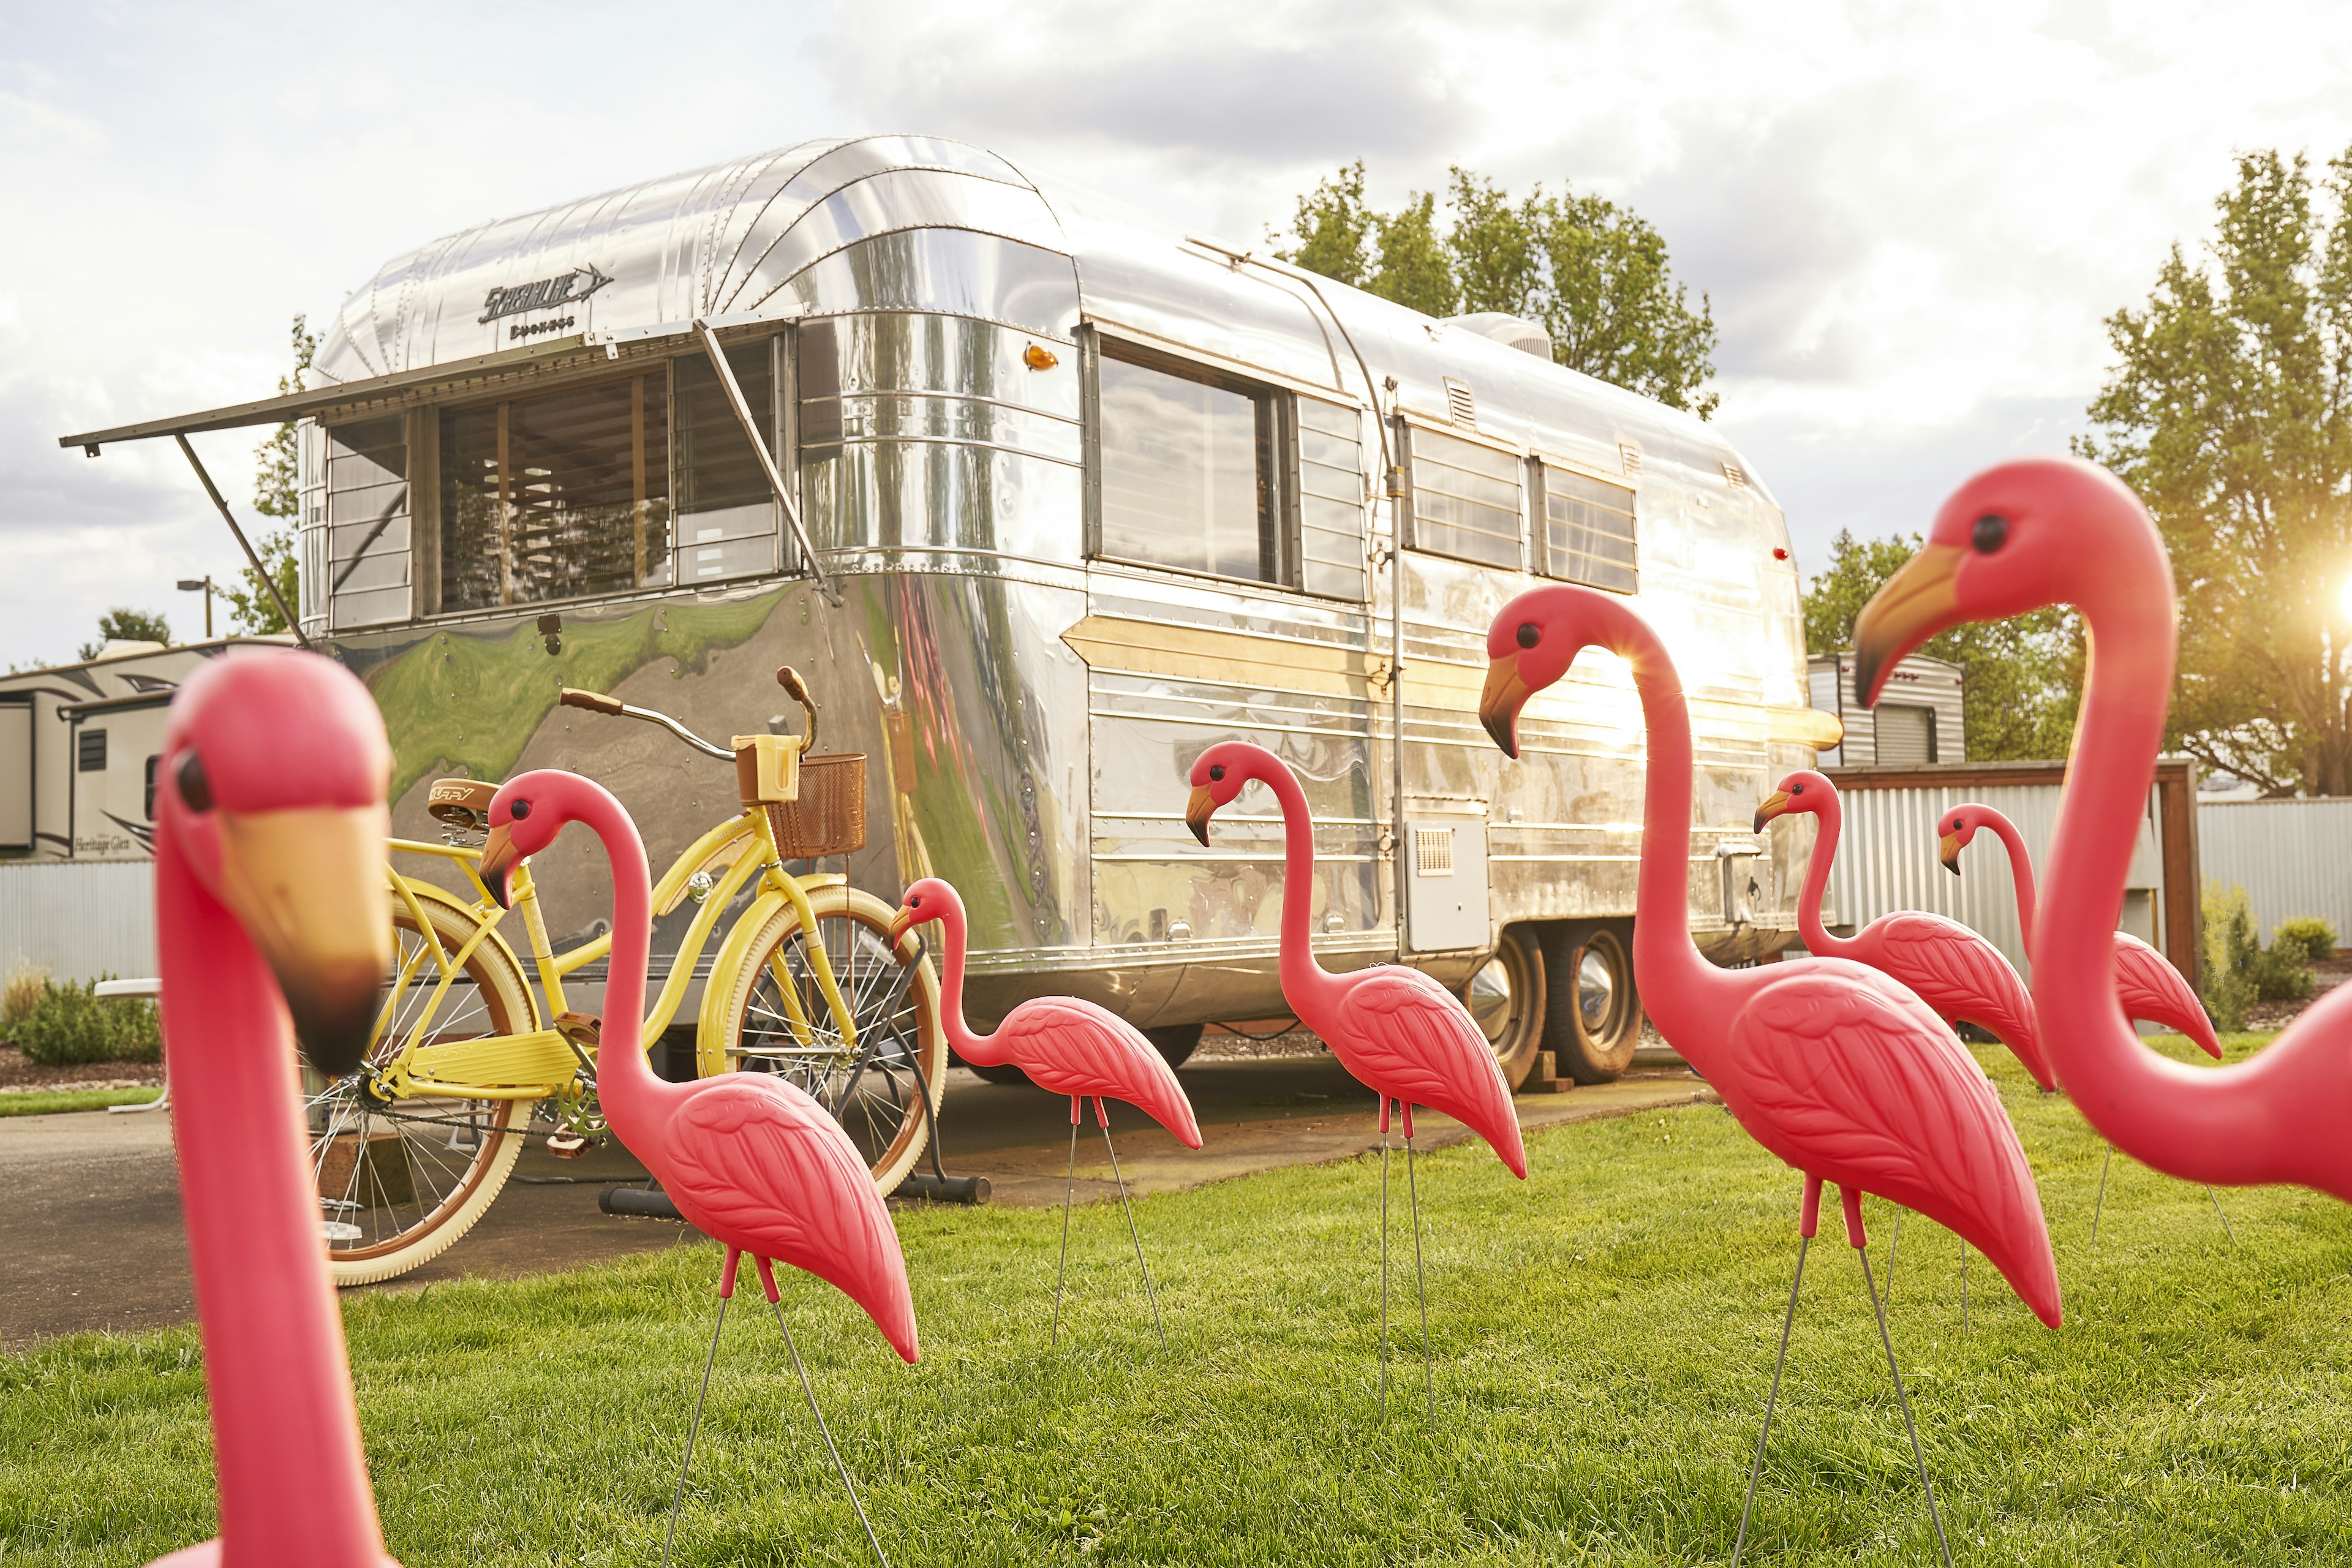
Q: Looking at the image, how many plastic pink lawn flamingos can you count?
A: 8